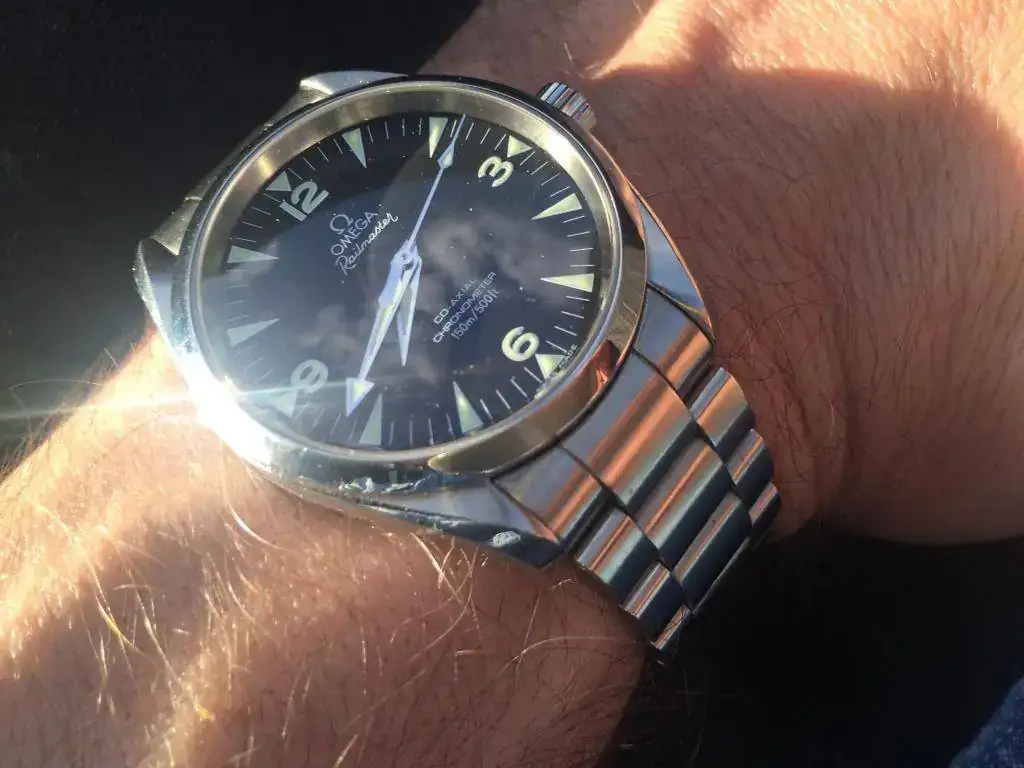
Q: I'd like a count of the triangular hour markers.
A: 12